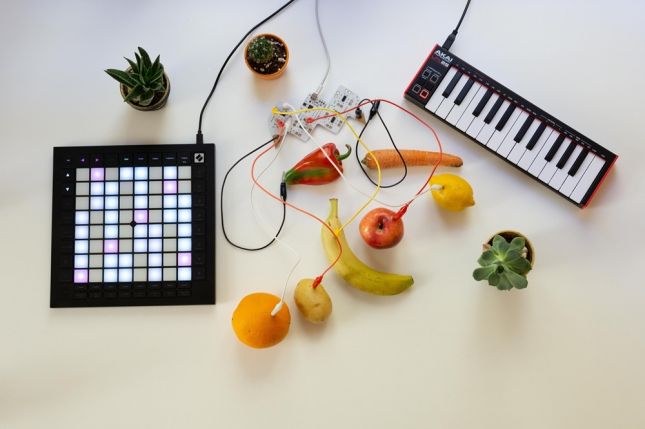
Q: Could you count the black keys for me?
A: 10